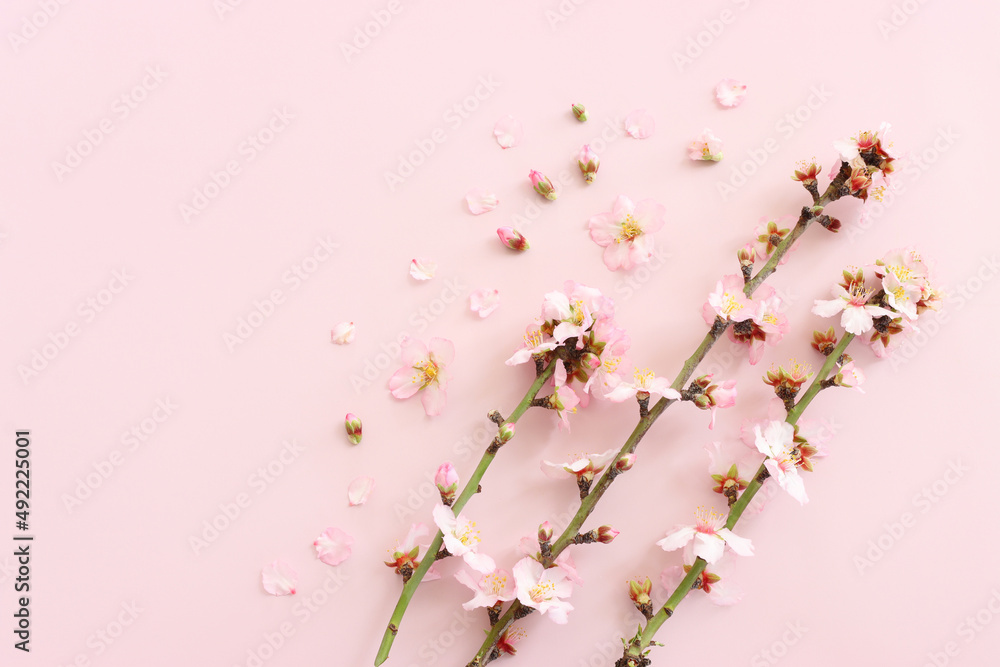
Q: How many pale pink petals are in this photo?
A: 10